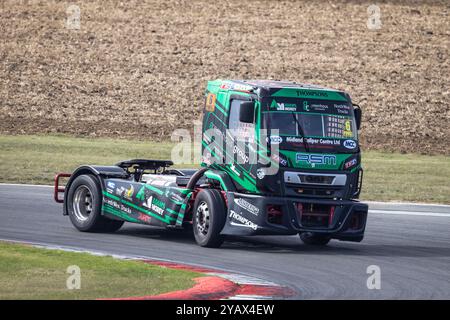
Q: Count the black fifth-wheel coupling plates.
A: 1